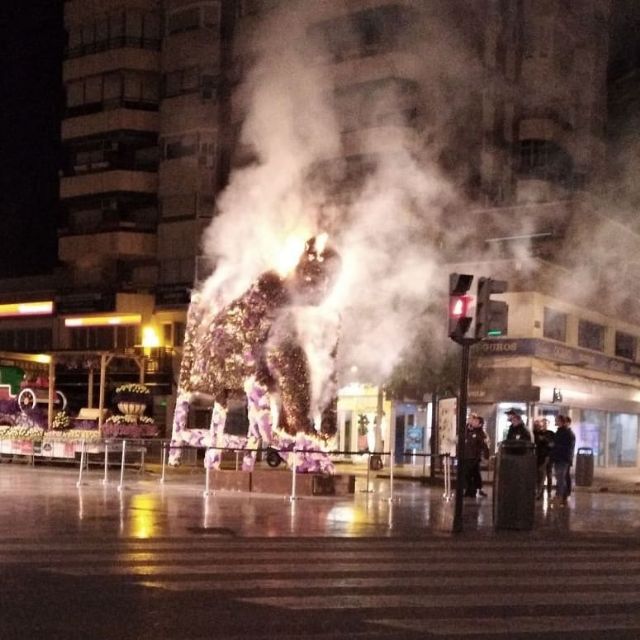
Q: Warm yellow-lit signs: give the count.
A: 2